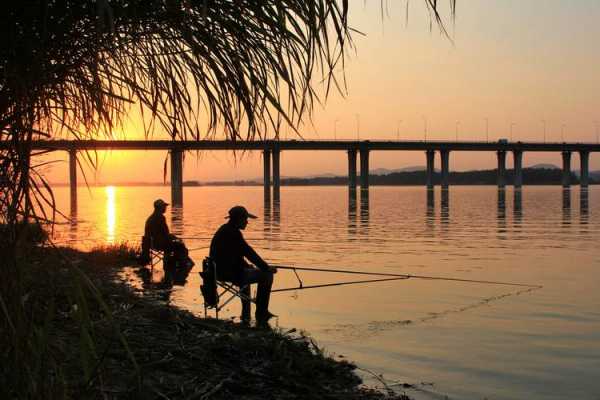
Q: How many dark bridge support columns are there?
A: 12